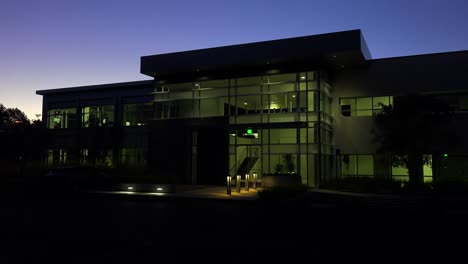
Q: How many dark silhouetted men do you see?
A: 0